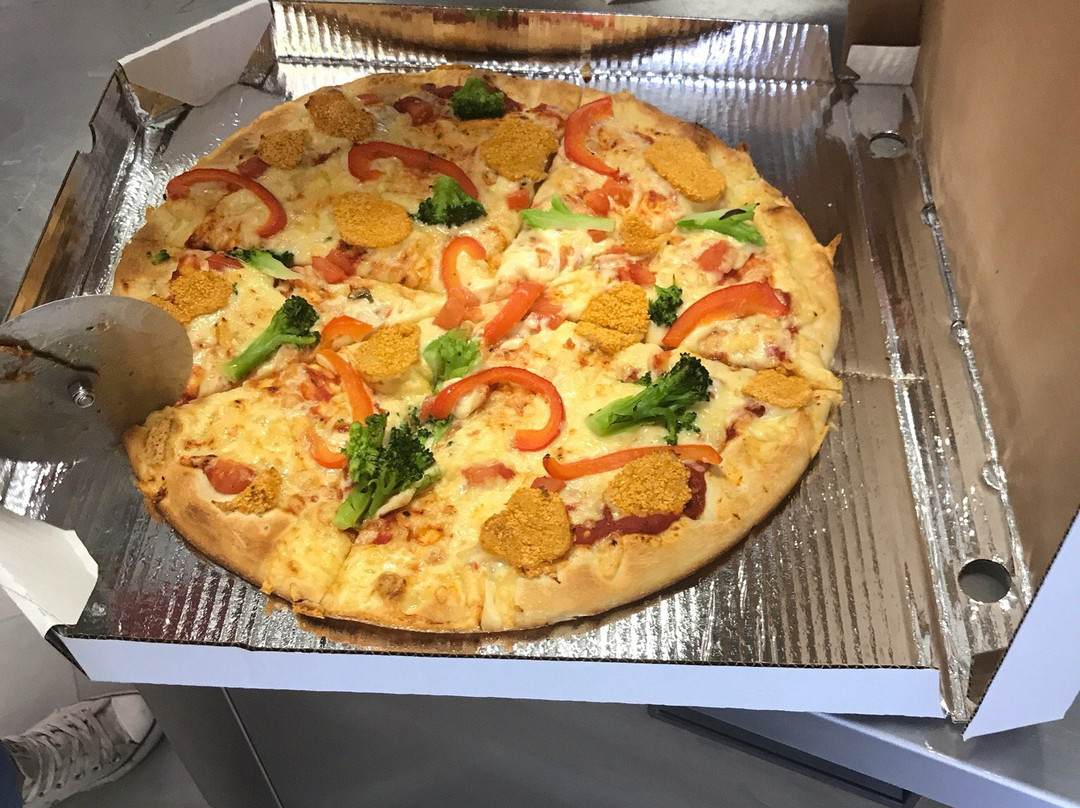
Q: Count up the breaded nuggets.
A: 13